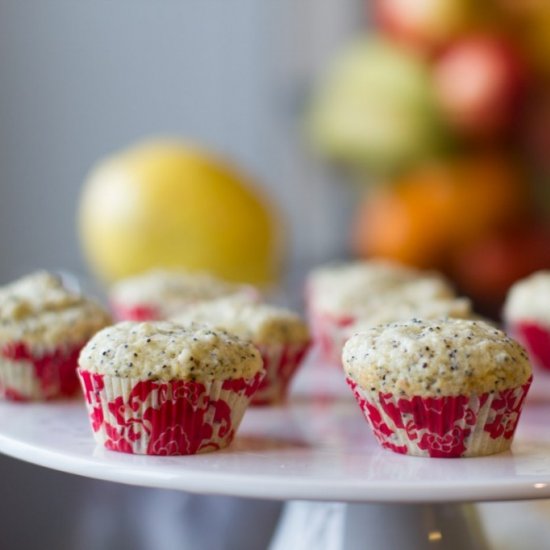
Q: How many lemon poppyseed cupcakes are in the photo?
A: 8